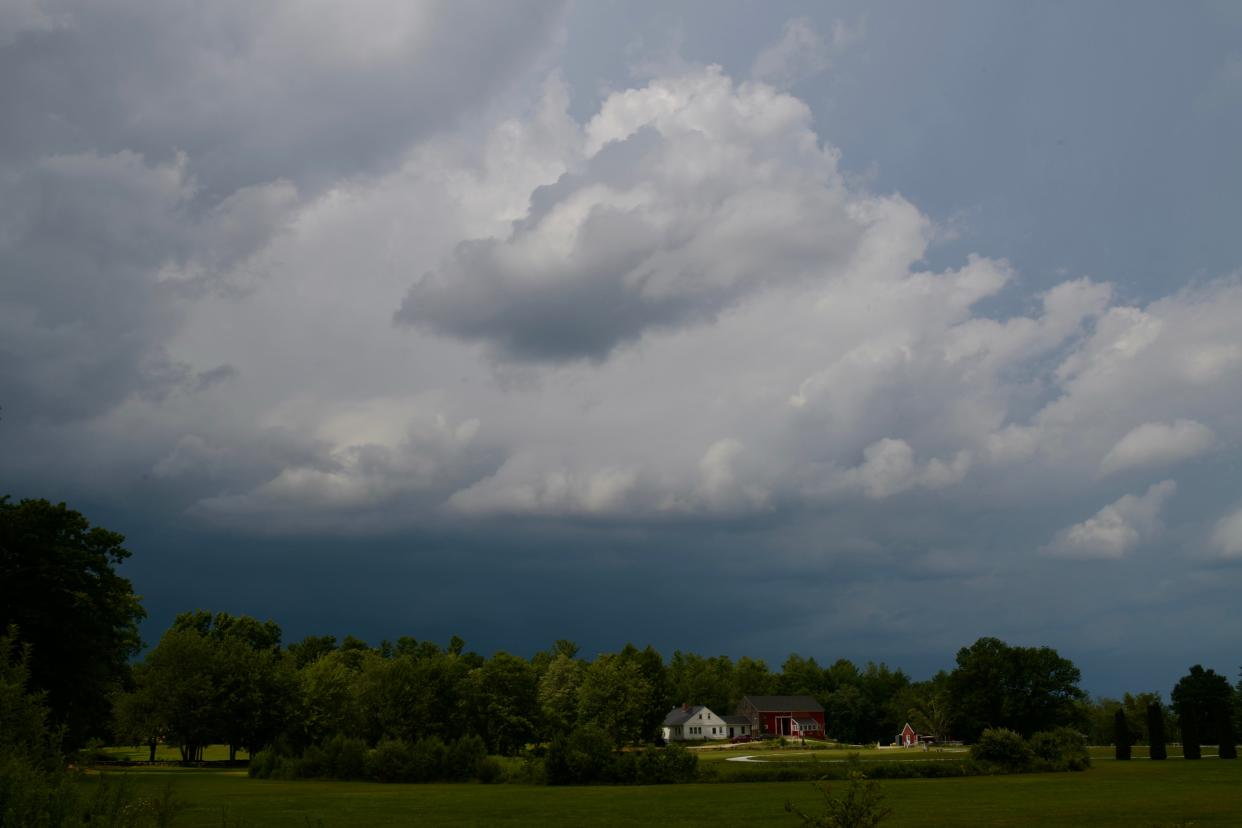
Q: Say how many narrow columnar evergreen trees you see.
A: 4